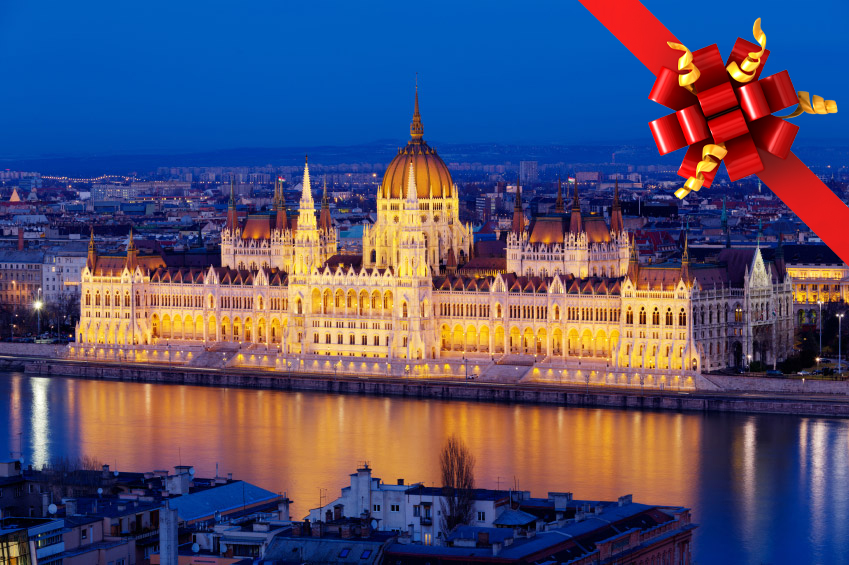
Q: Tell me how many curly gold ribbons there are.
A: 4